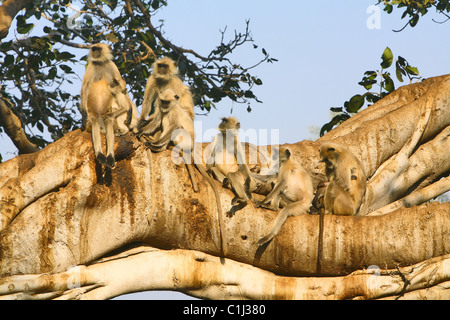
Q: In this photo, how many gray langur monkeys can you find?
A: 7